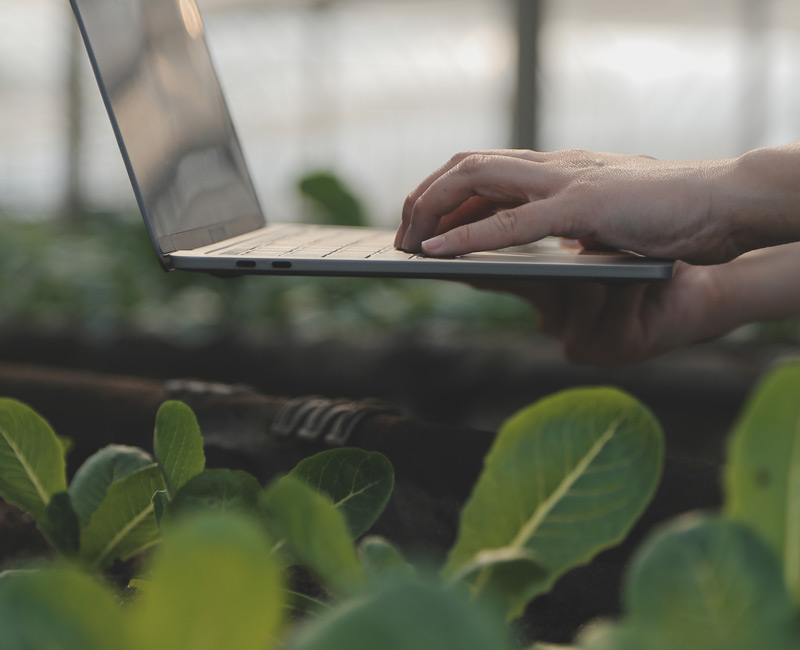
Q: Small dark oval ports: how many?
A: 2